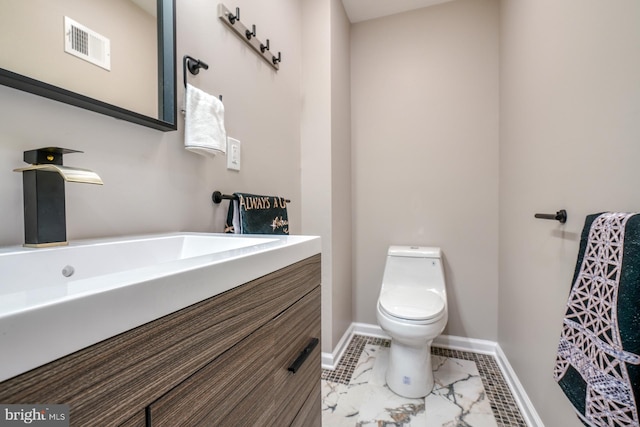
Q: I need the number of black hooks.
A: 4